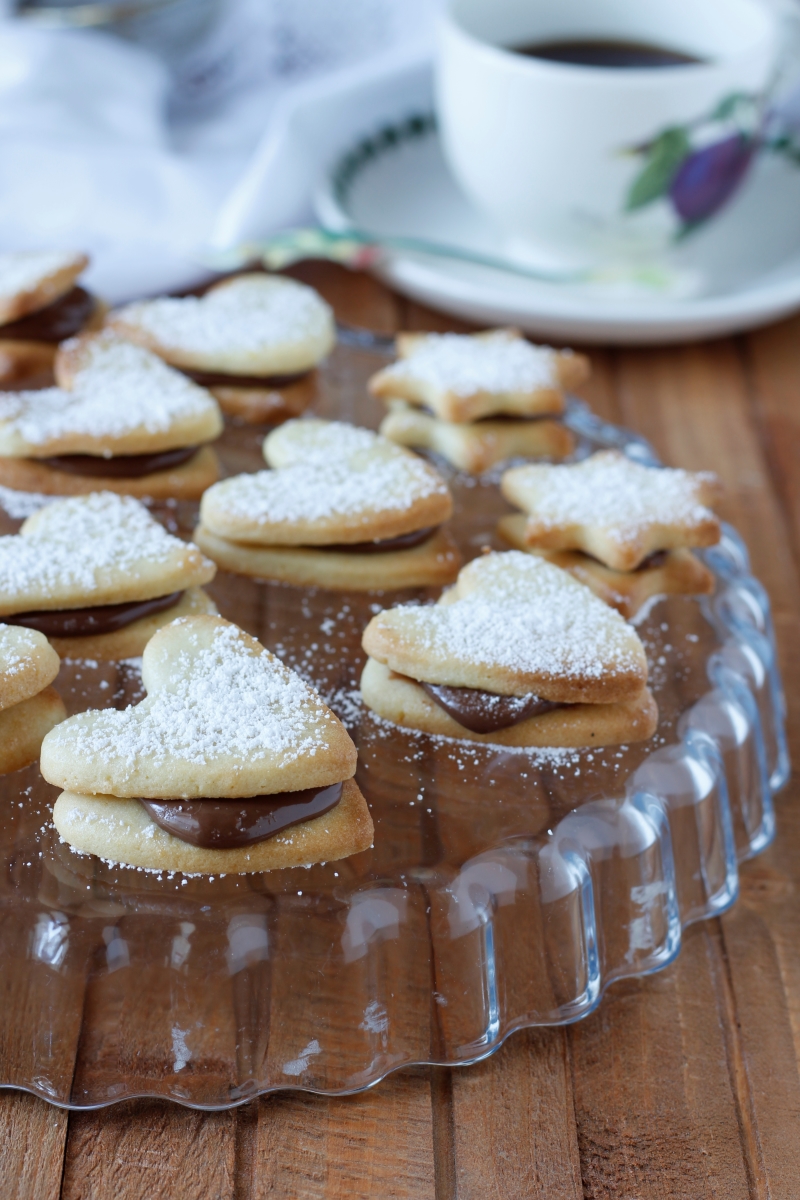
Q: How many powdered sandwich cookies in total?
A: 10